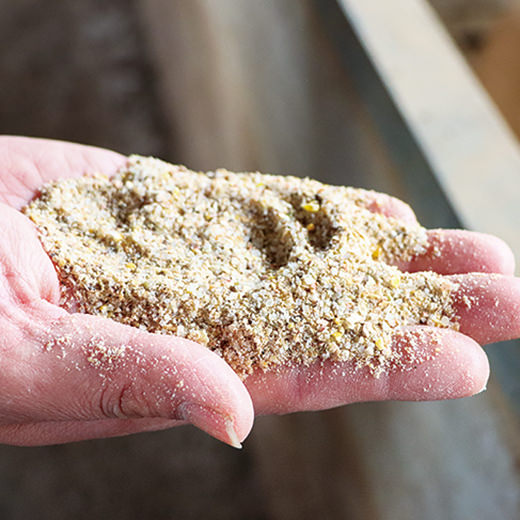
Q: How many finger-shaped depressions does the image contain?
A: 2